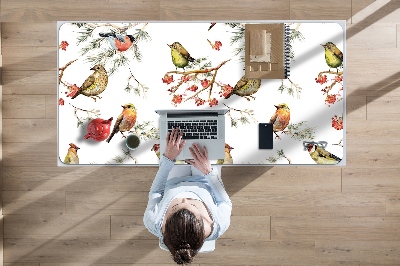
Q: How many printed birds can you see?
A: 11